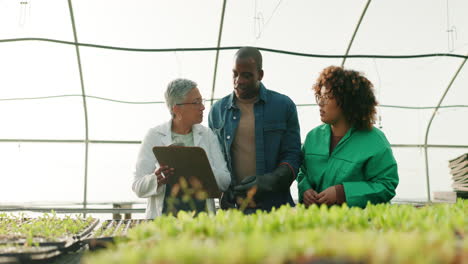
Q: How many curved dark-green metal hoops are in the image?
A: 4